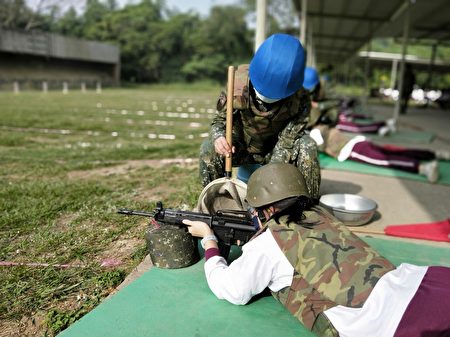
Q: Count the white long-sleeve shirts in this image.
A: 2